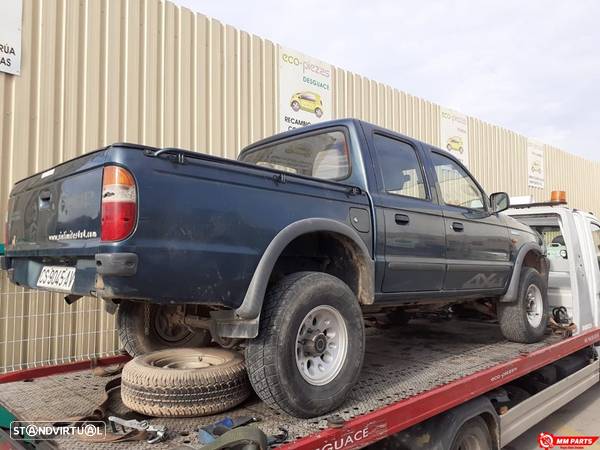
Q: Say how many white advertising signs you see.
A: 4